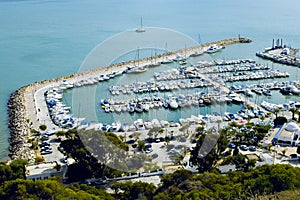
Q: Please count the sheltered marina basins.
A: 1